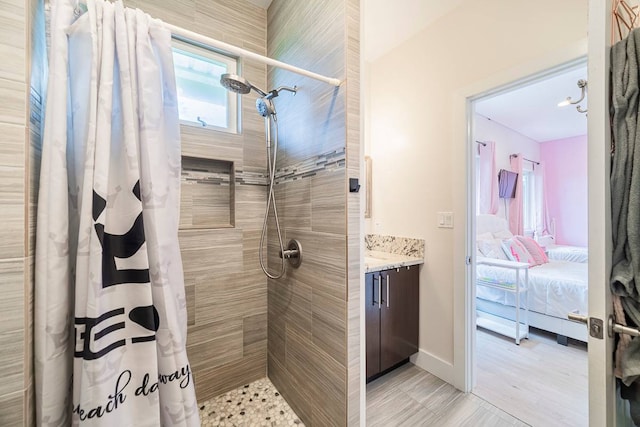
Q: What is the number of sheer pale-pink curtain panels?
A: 3